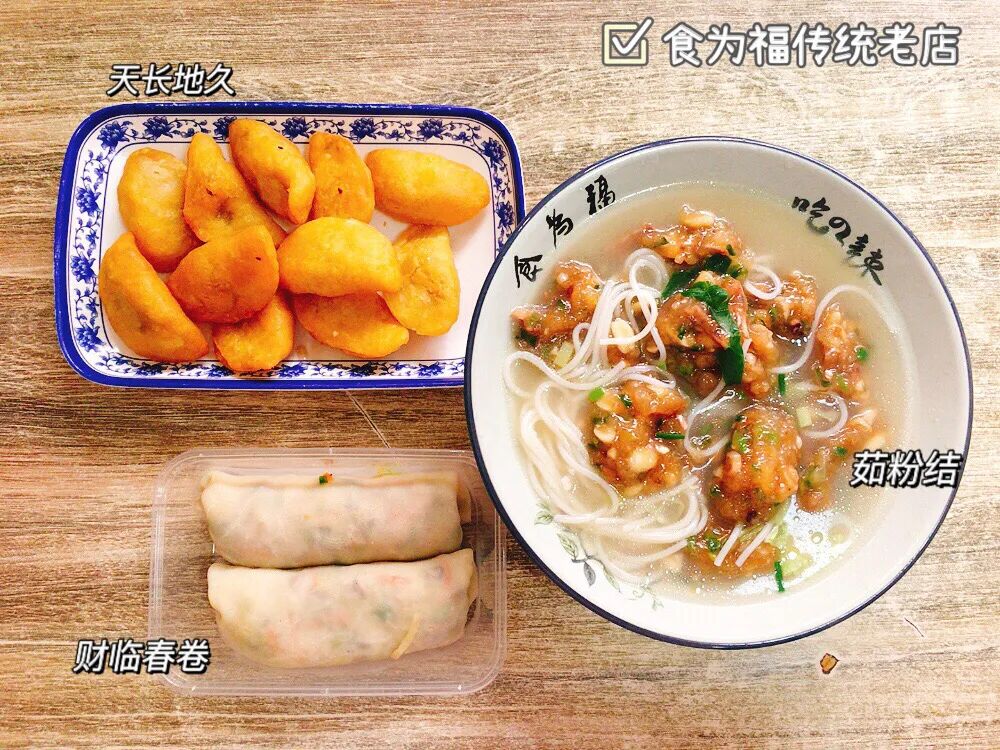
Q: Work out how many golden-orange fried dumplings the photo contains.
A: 11